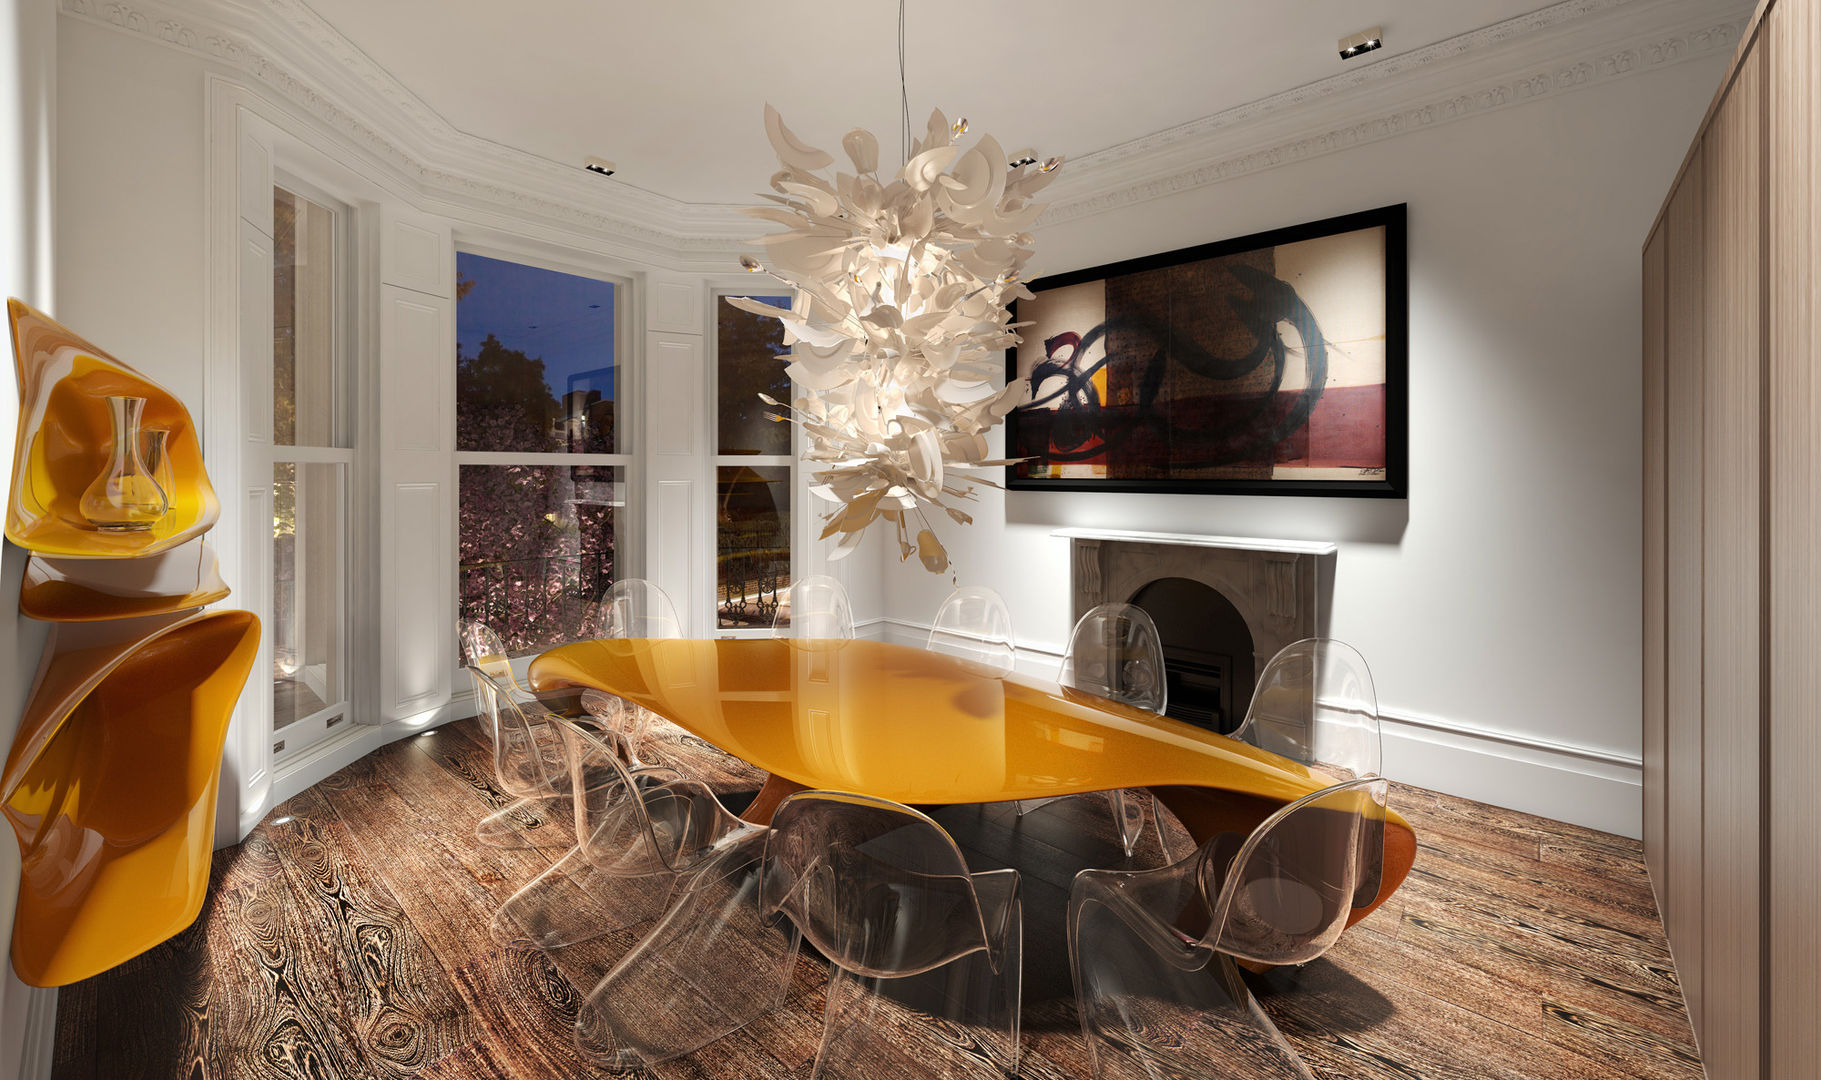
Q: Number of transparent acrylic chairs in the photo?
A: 10